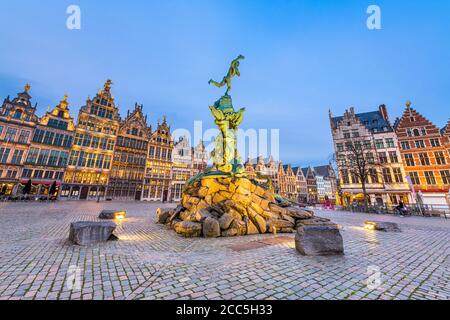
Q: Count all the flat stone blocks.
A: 4